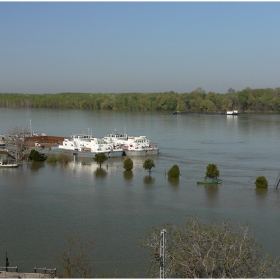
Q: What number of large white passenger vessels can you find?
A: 2